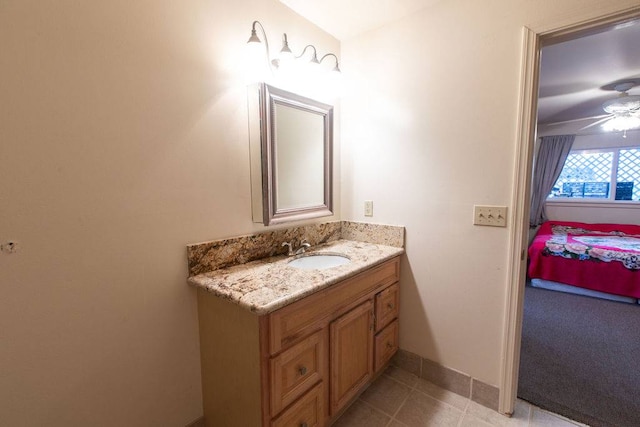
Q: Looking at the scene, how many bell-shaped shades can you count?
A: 4